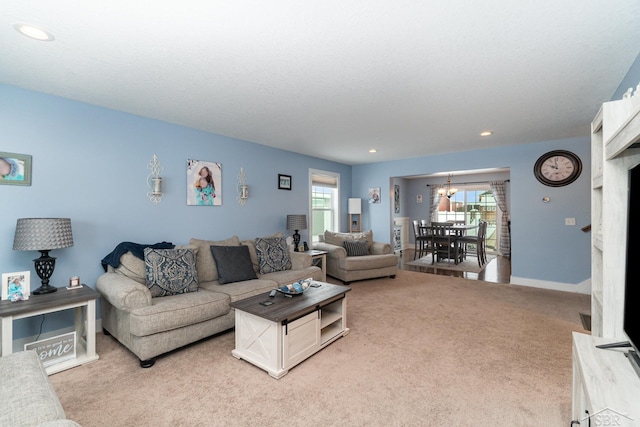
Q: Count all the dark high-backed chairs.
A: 6